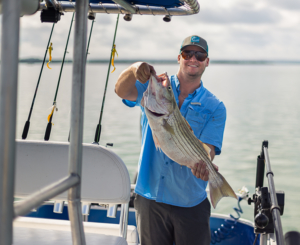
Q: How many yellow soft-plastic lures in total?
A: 3